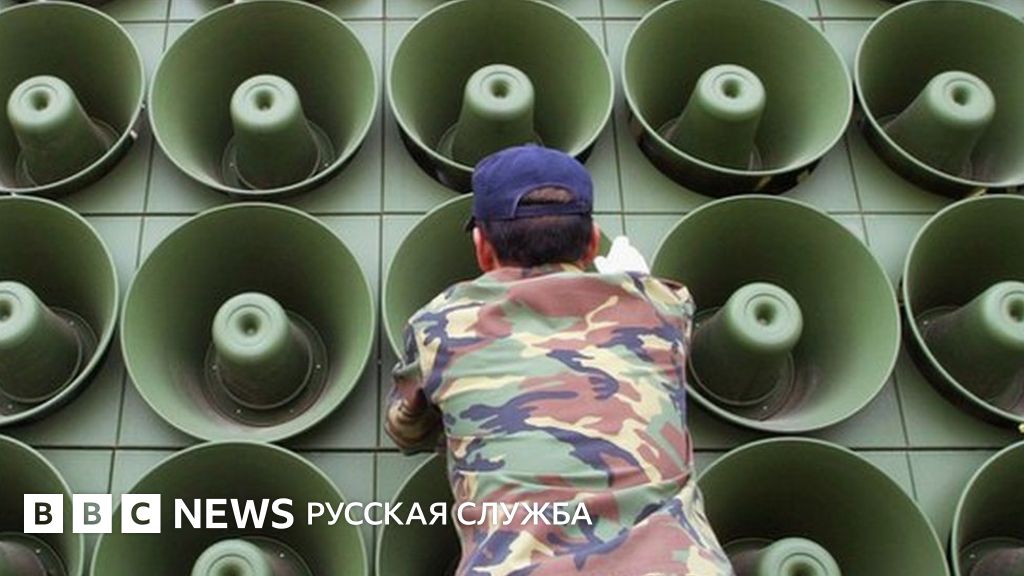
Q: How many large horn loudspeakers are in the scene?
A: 15